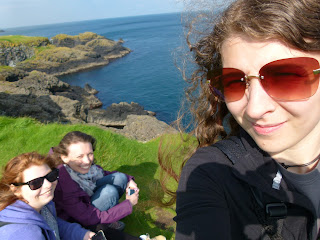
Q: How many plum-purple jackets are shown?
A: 1